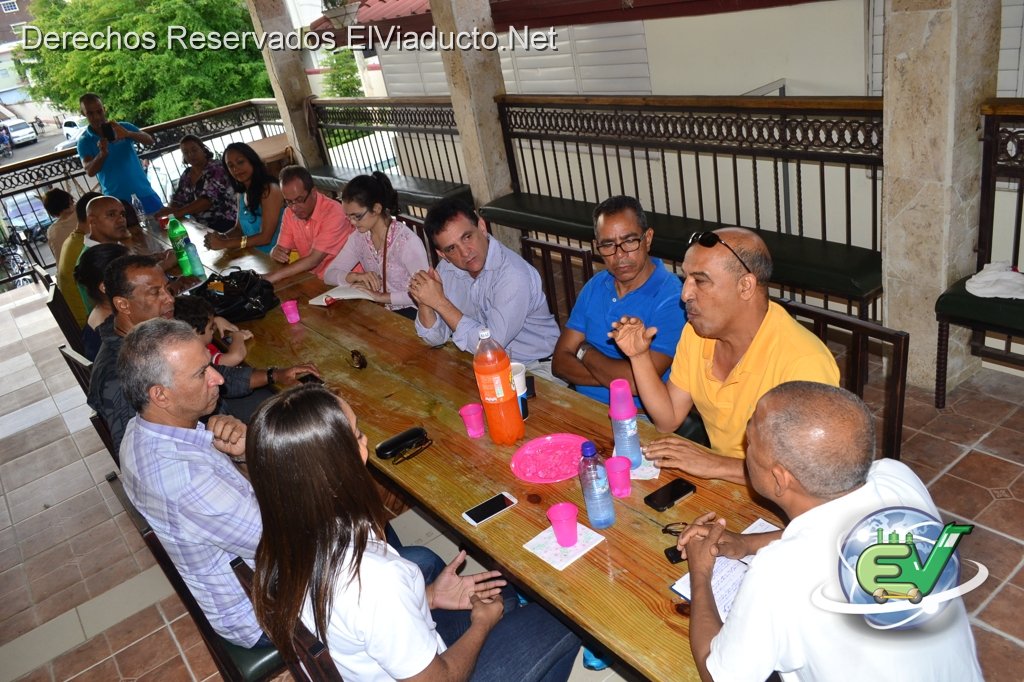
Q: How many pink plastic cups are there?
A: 5